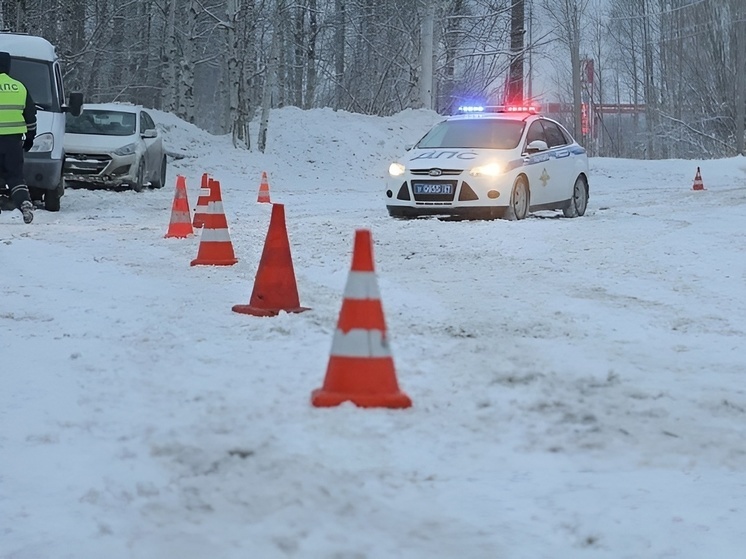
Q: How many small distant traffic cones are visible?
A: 2